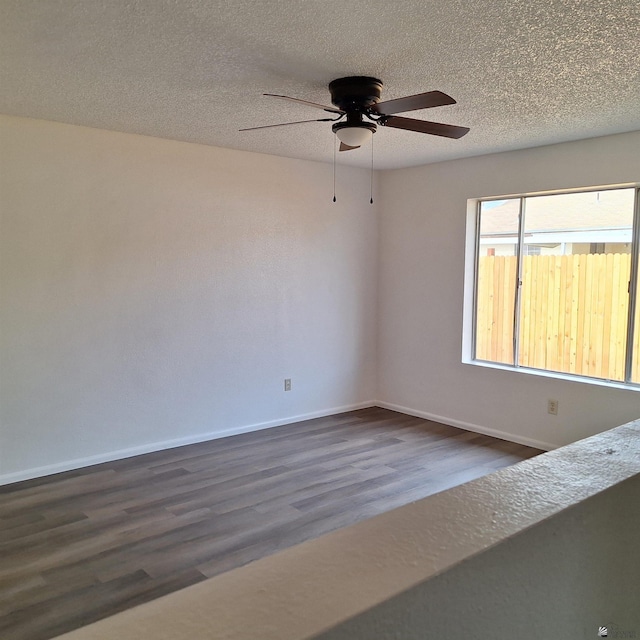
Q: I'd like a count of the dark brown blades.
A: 5